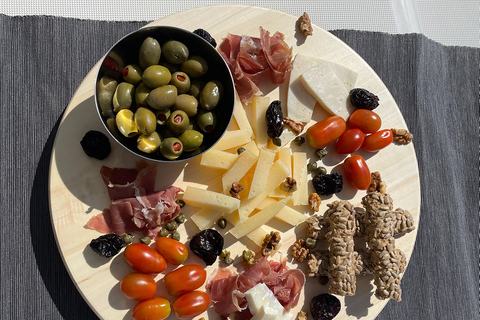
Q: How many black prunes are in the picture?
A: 8